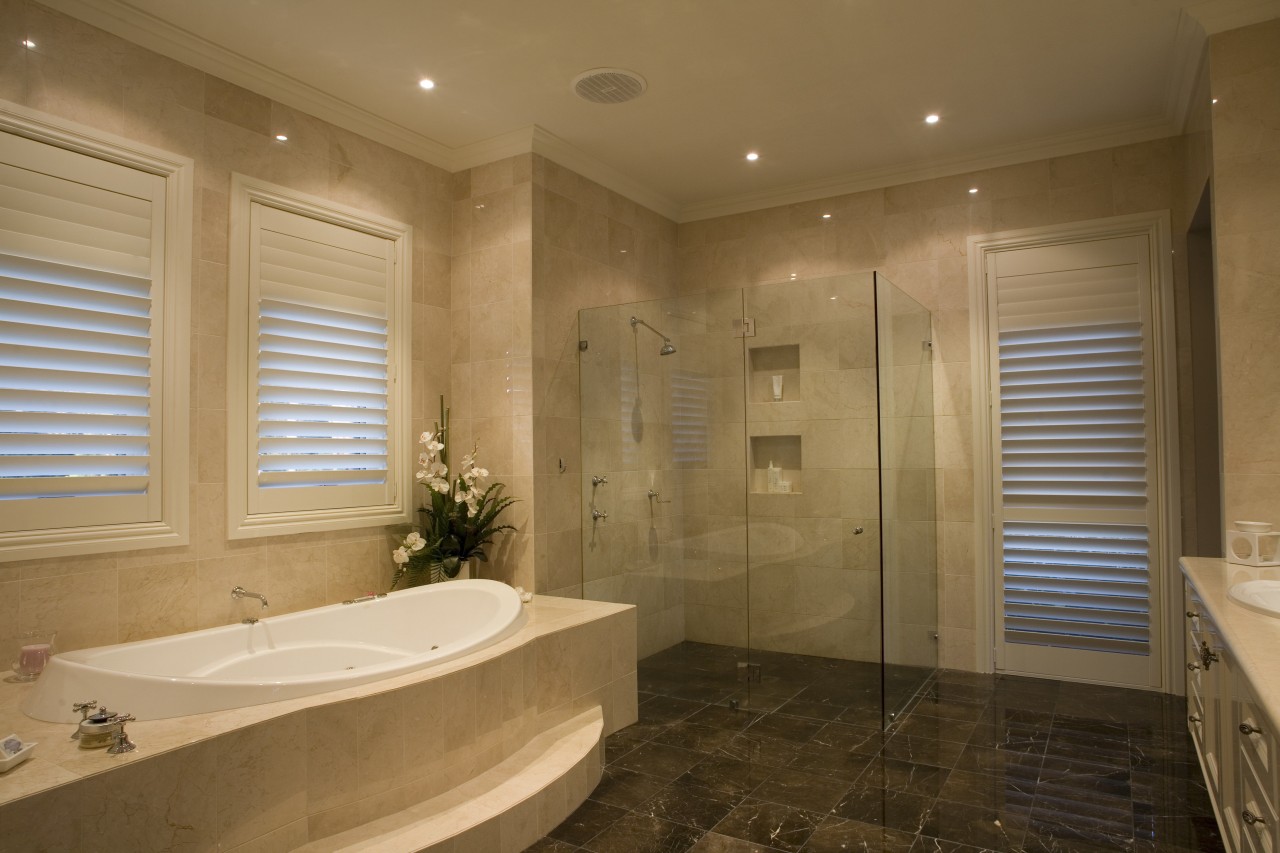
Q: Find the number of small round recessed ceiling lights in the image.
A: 3